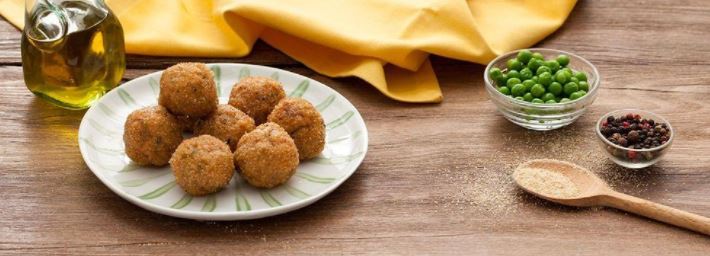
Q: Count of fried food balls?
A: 7